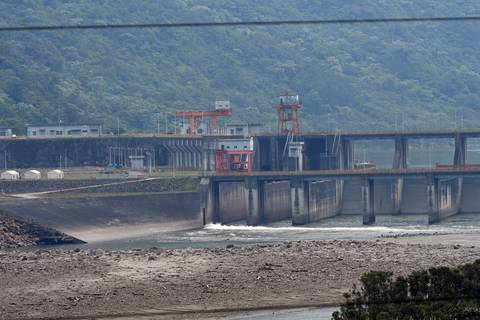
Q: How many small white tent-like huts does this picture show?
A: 3